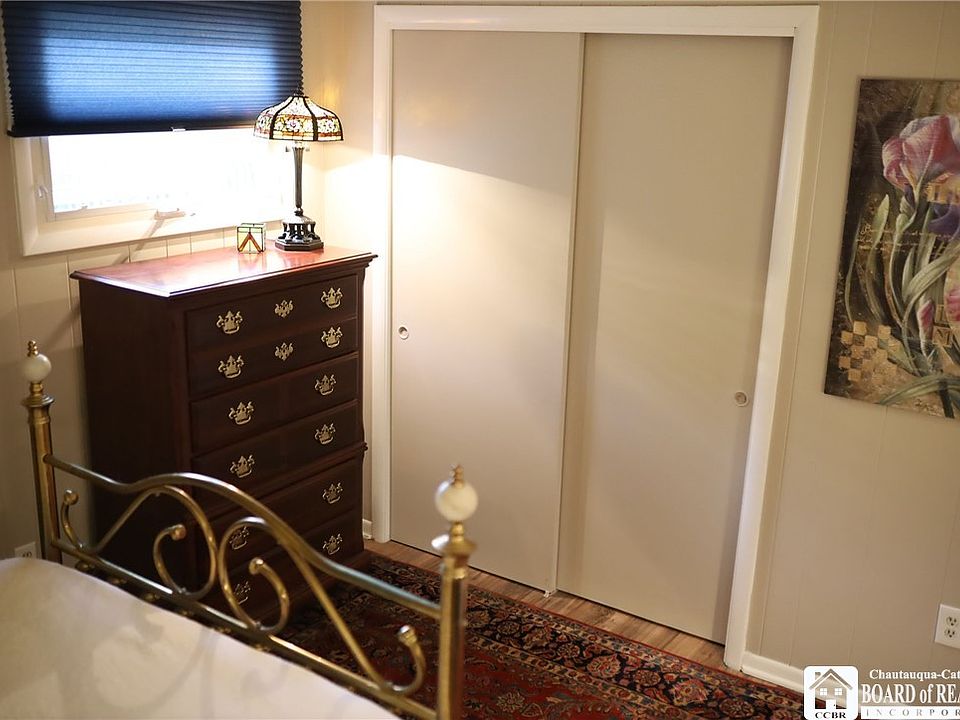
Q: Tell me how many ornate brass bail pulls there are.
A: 12